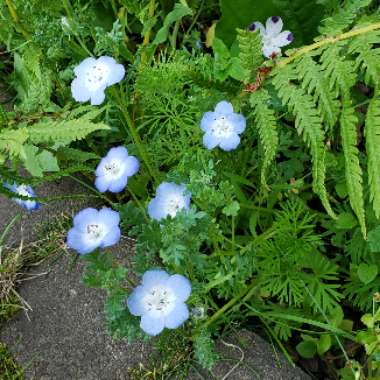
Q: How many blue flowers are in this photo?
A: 7